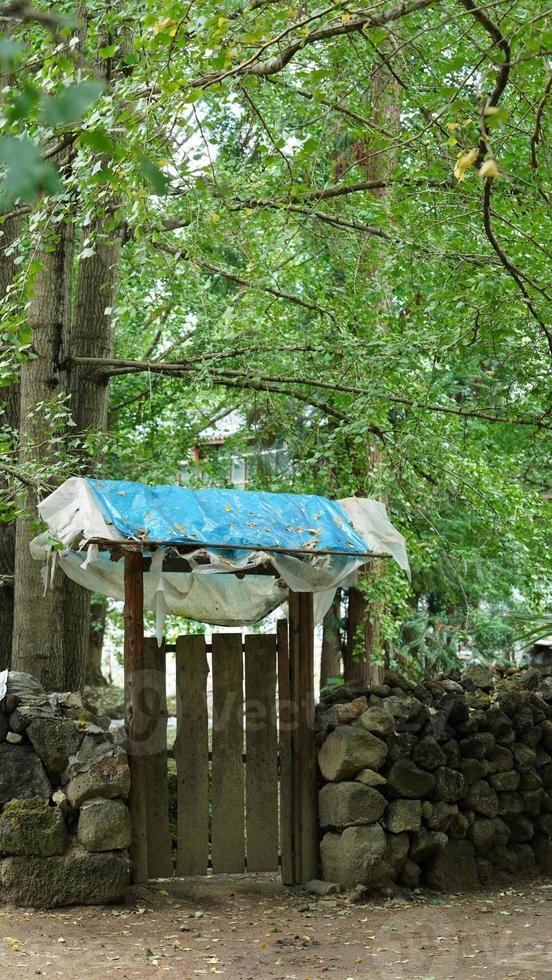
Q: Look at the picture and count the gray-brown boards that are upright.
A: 4